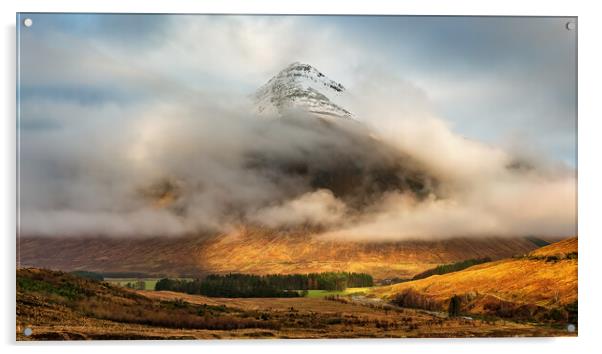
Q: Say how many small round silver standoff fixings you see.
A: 4